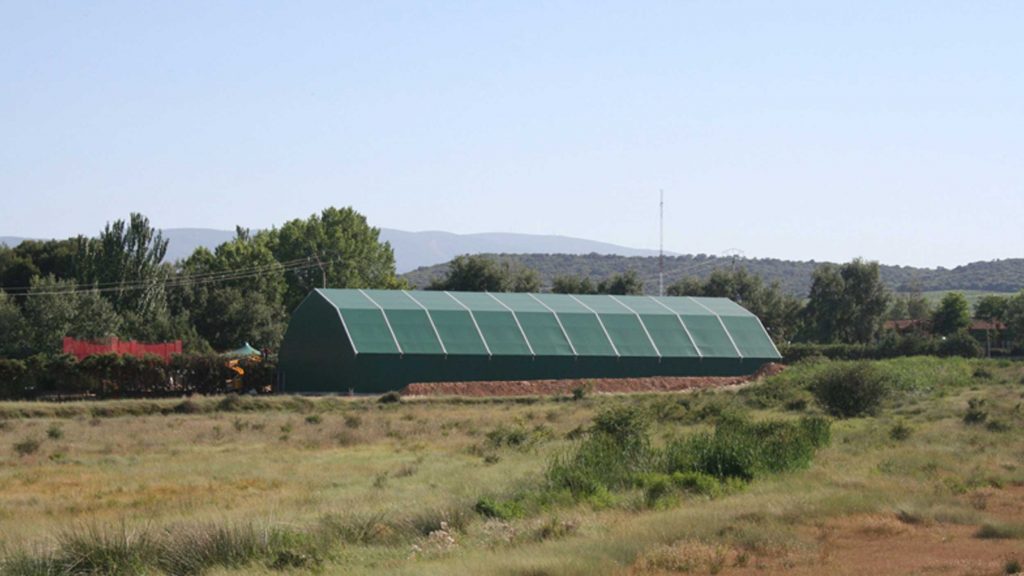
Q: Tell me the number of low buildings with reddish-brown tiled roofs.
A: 2